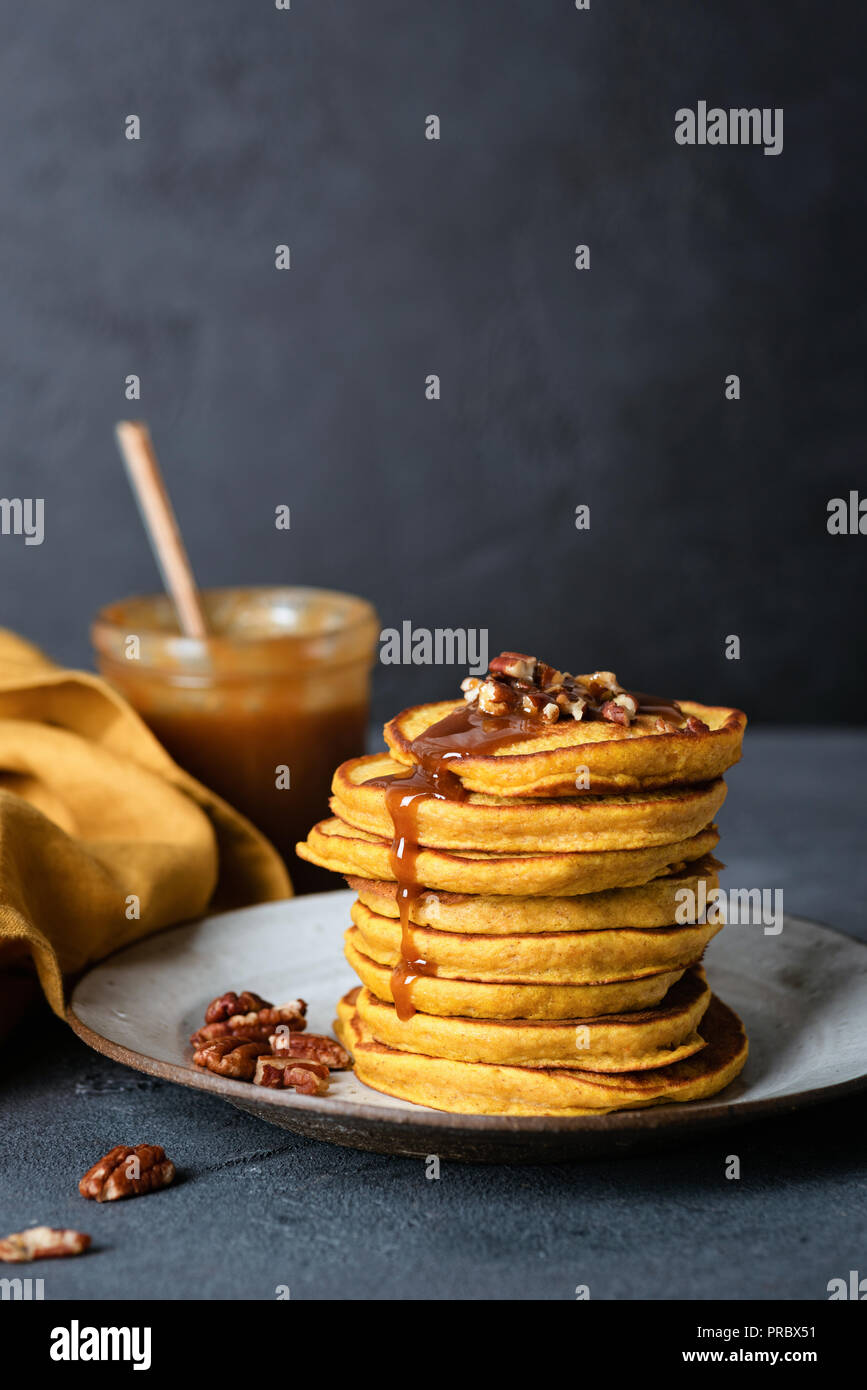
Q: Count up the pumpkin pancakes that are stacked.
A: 8